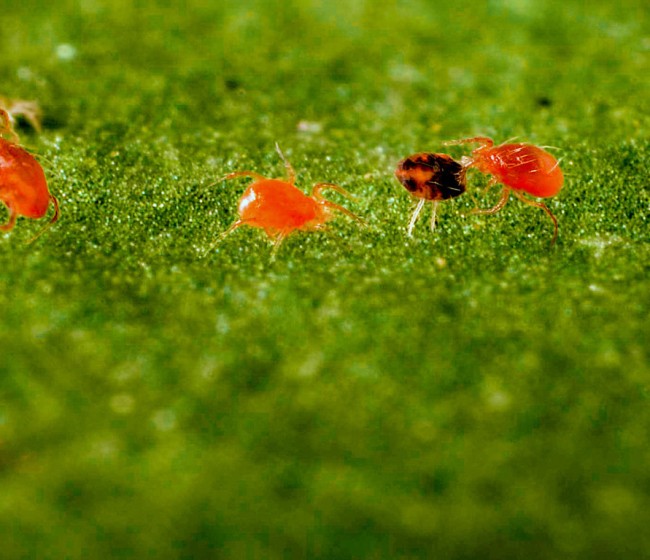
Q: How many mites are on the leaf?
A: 4